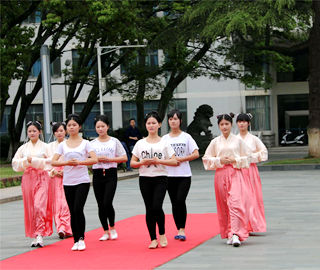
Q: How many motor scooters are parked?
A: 1